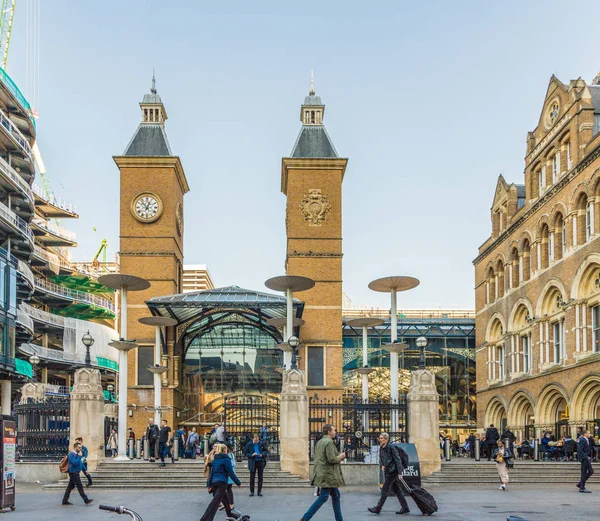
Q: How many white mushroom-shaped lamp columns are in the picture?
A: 6